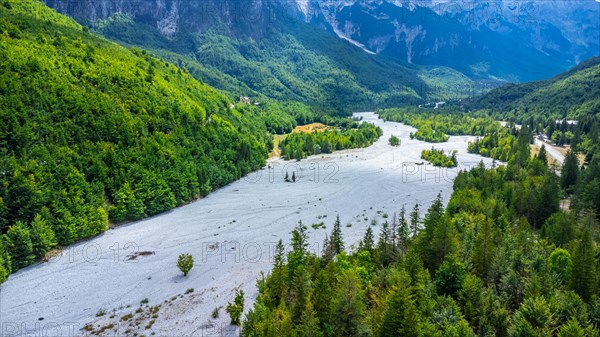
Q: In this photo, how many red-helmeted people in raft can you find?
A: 0